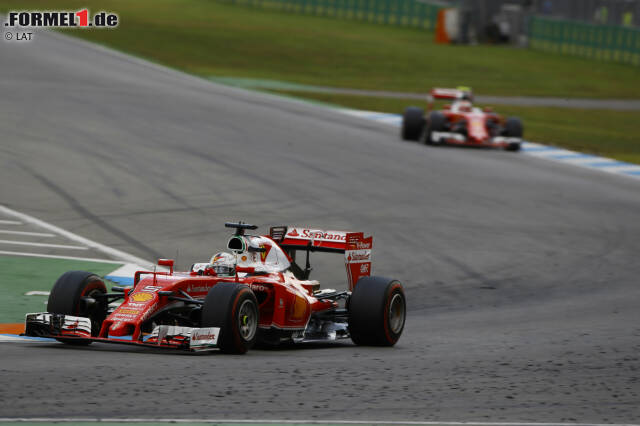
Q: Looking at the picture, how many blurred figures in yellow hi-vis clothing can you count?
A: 2